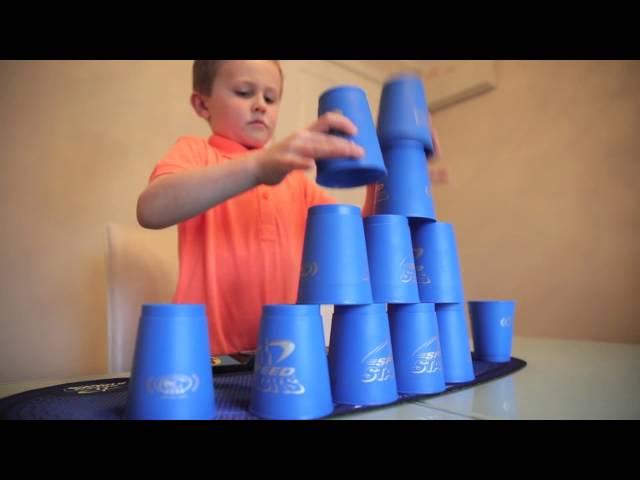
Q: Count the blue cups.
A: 12